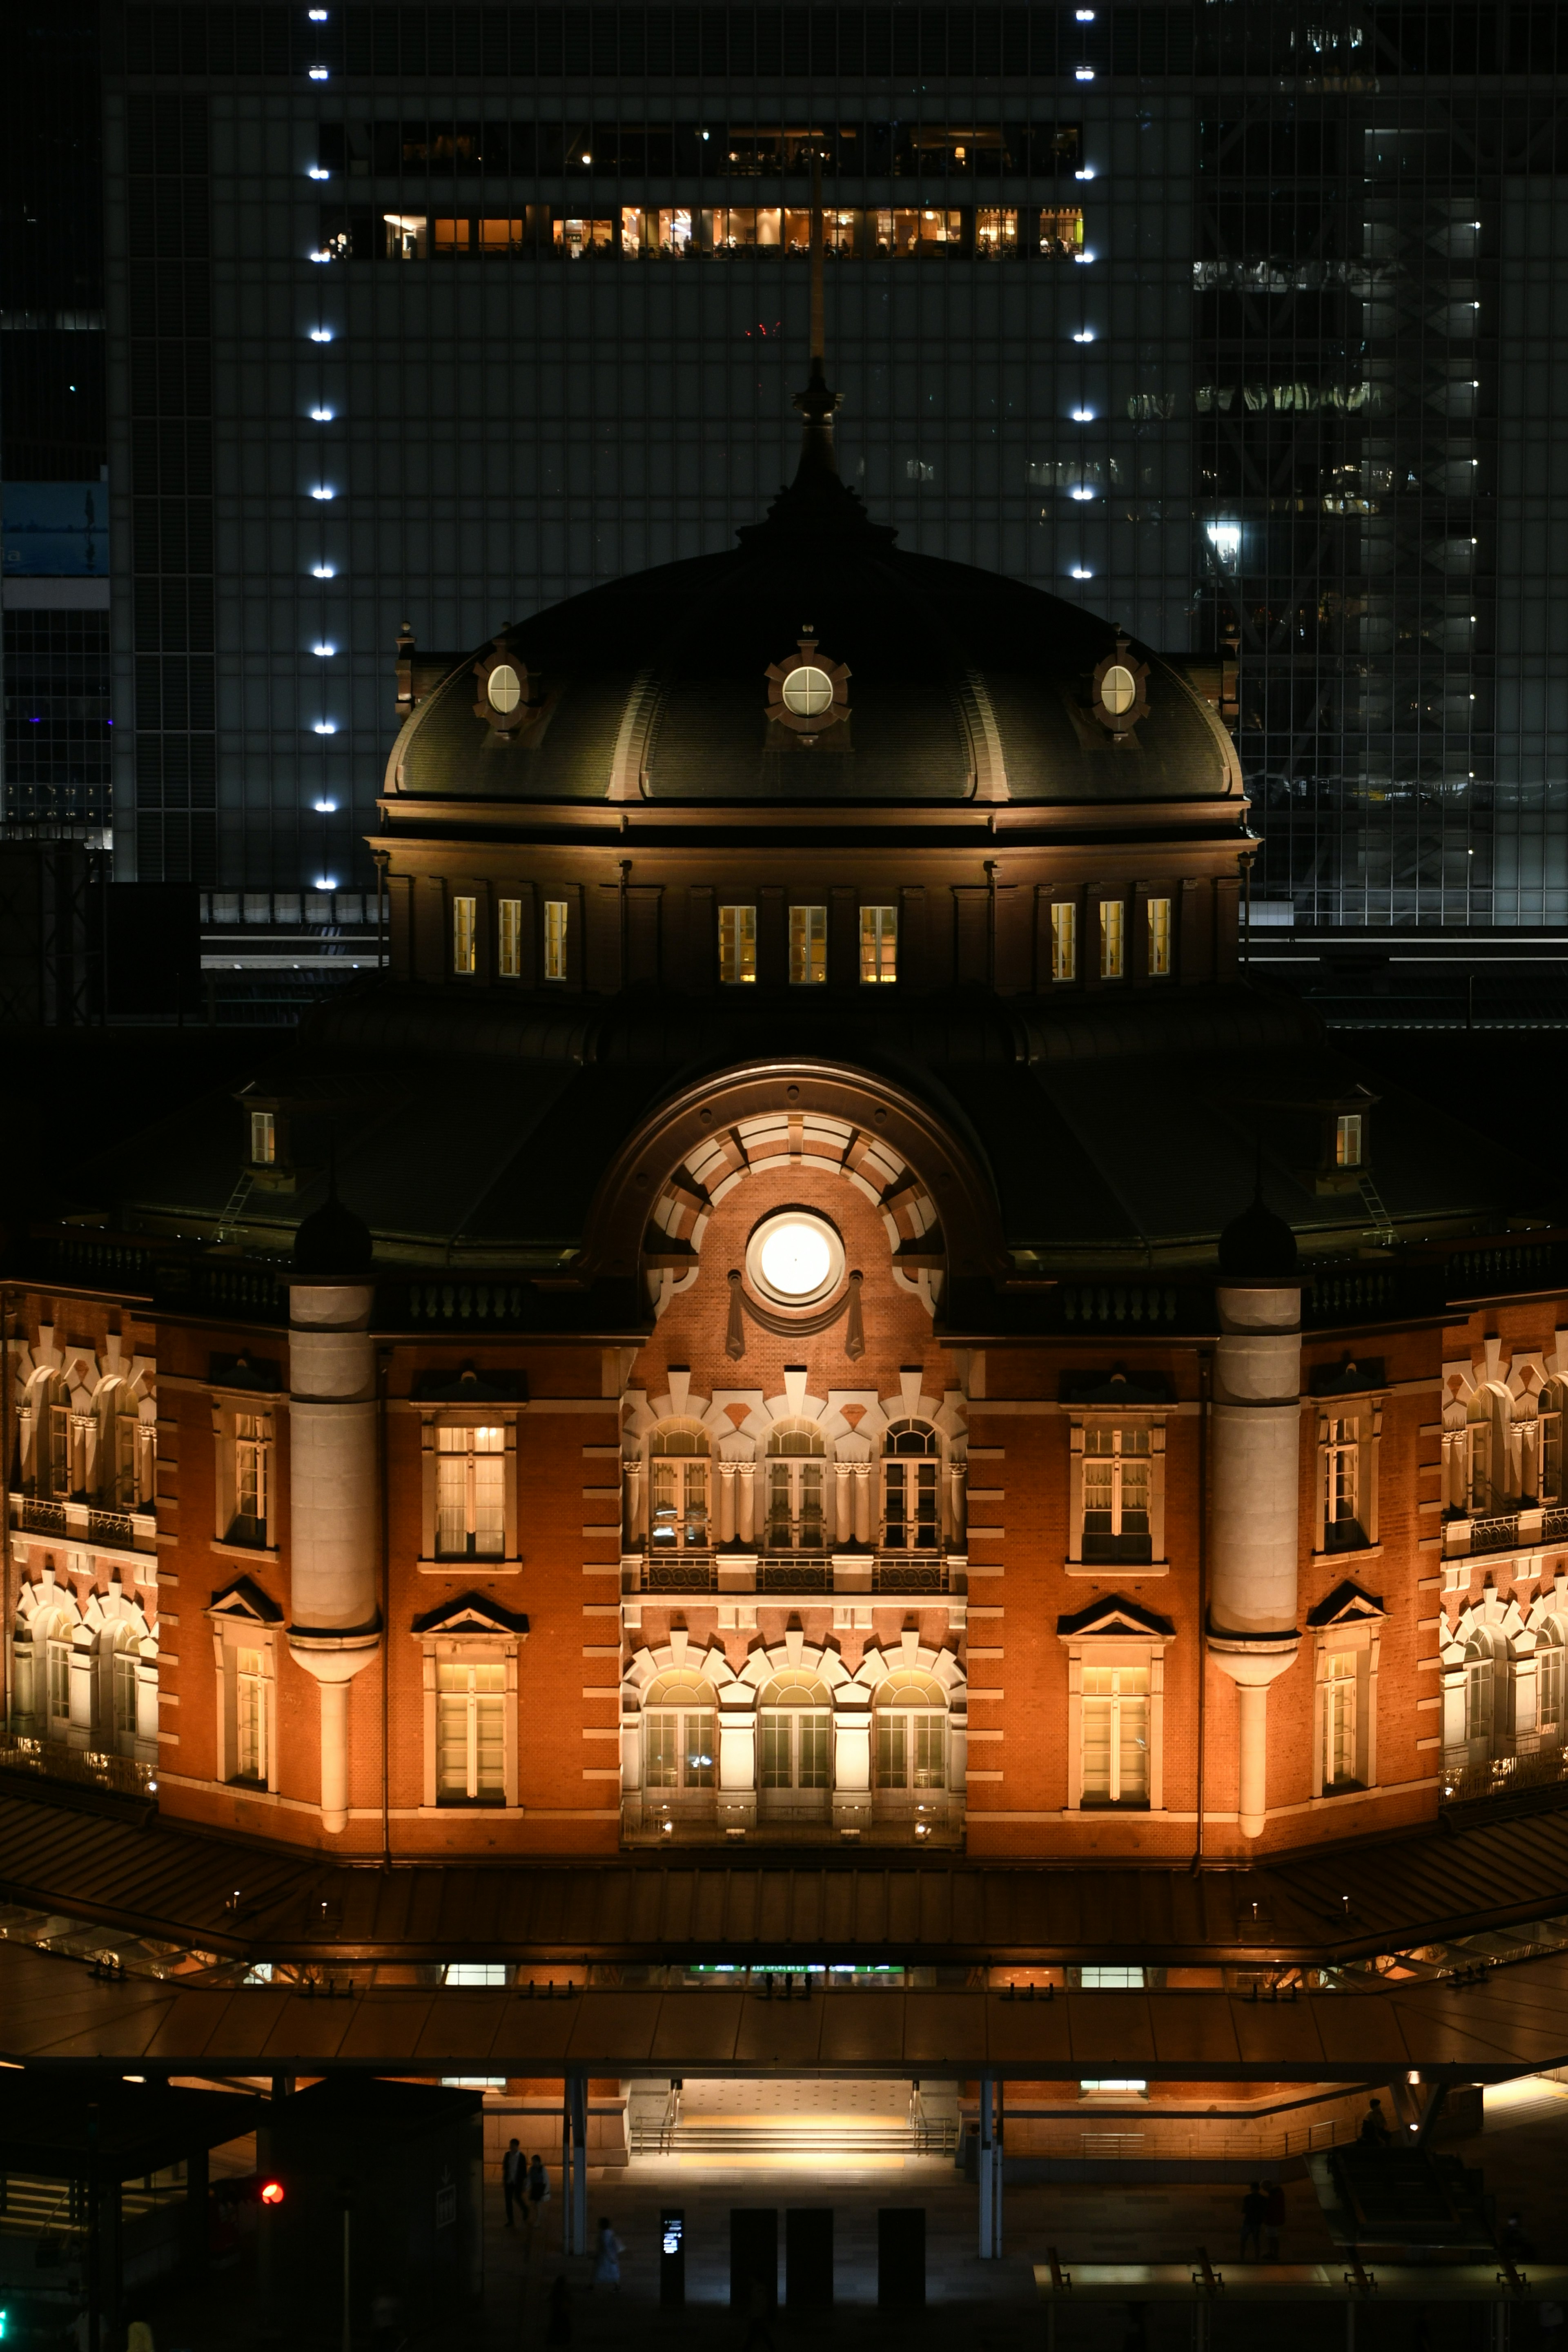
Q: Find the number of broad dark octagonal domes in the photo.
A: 1